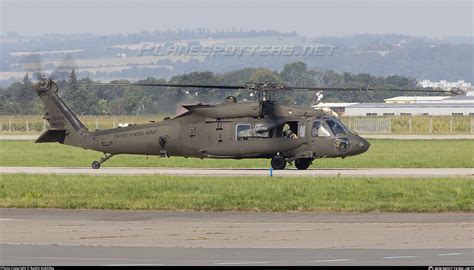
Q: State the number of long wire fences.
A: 1